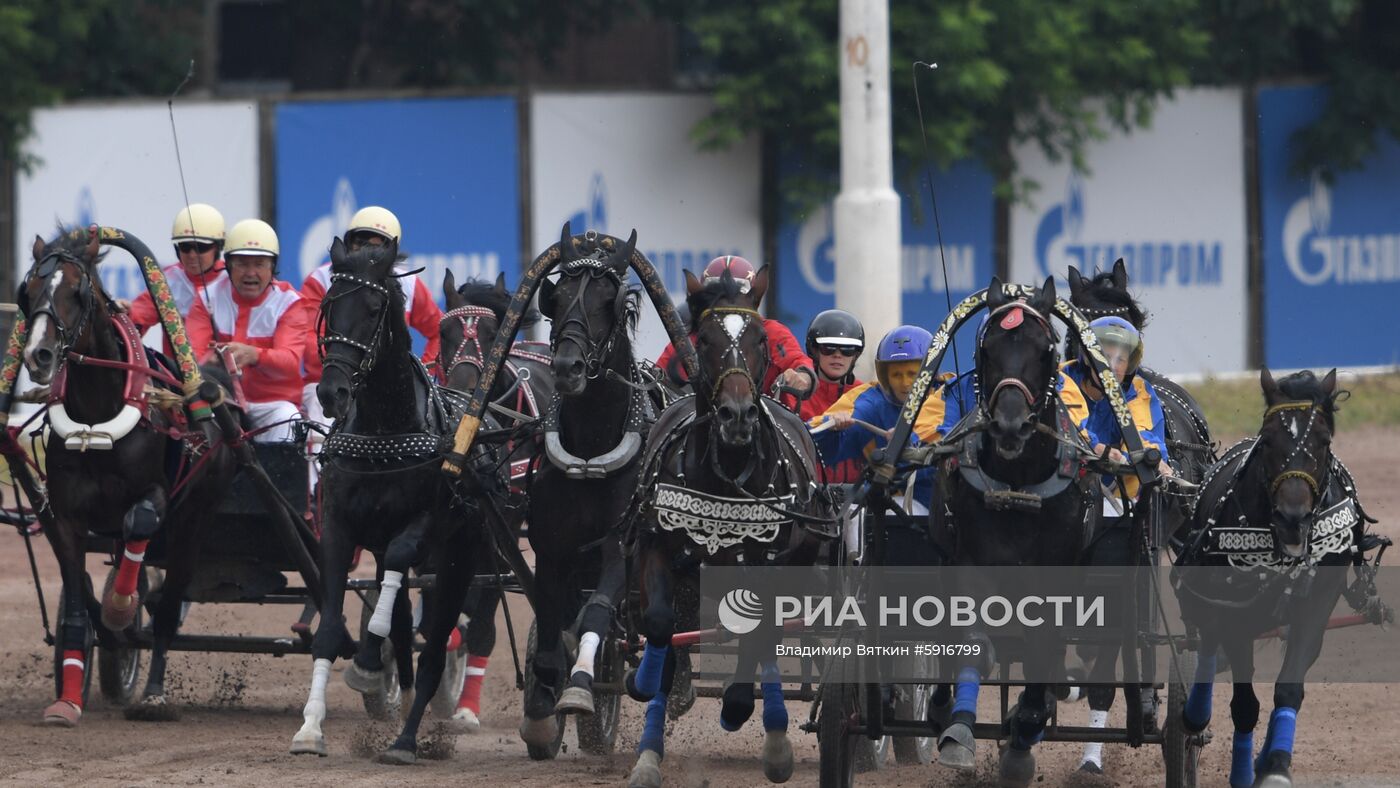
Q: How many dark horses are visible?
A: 8